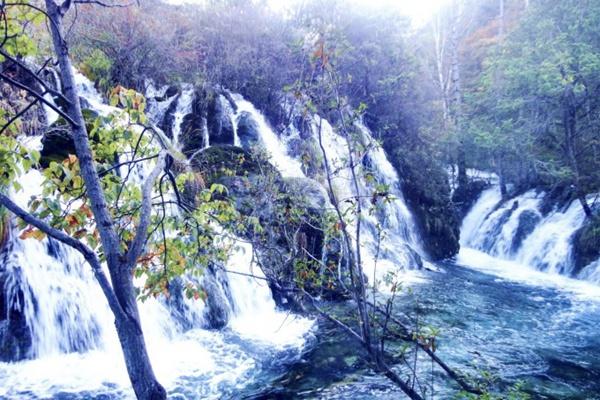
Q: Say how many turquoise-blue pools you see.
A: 1